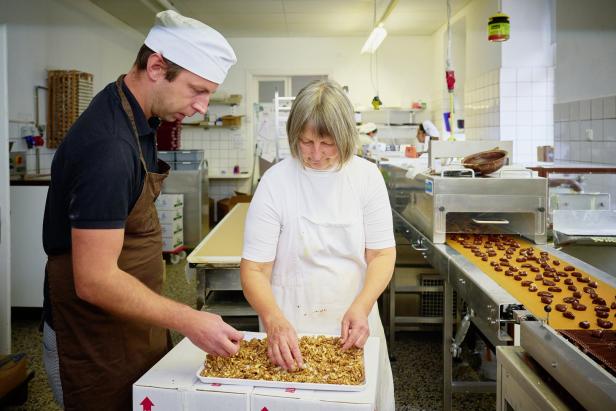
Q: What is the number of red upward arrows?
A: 2